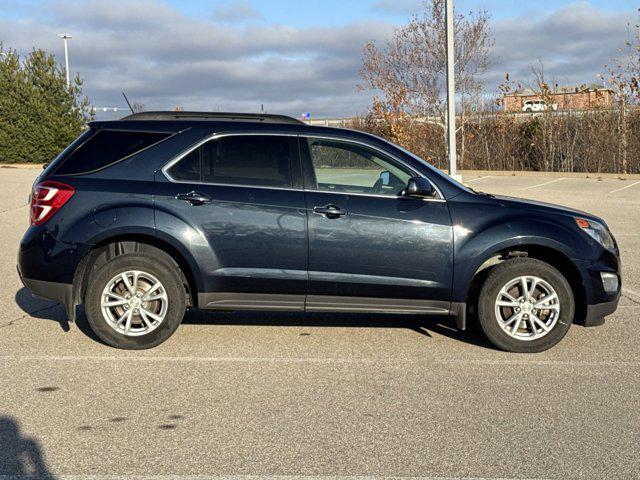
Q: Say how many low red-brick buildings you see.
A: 1